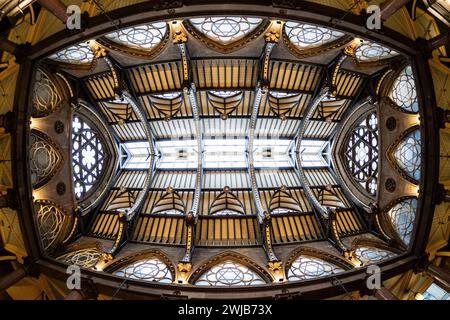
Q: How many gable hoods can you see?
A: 10